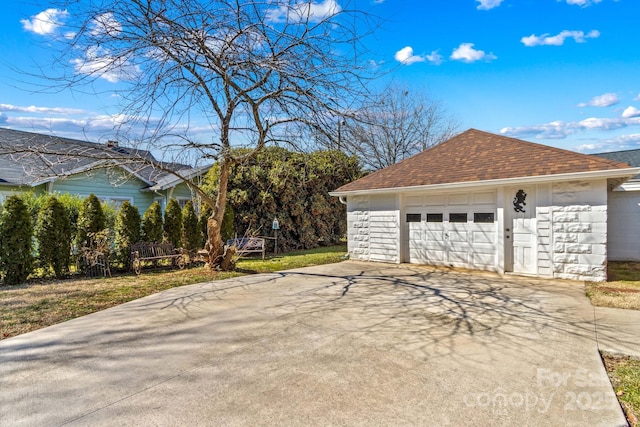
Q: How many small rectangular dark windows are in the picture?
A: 4